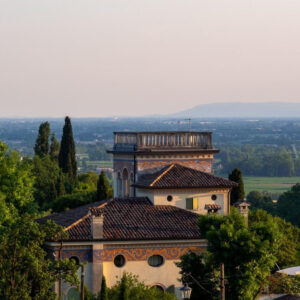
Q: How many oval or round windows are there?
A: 5